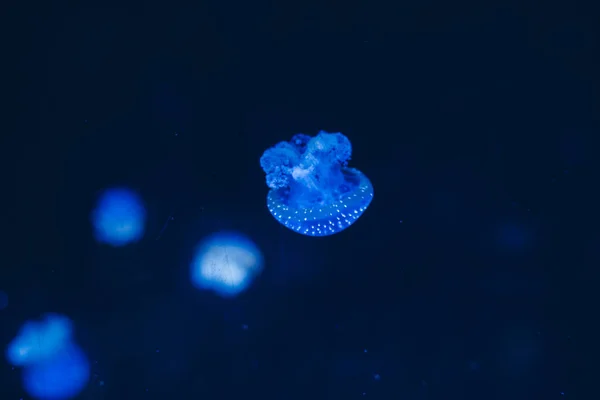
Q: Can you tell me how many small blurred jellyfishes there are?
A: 3